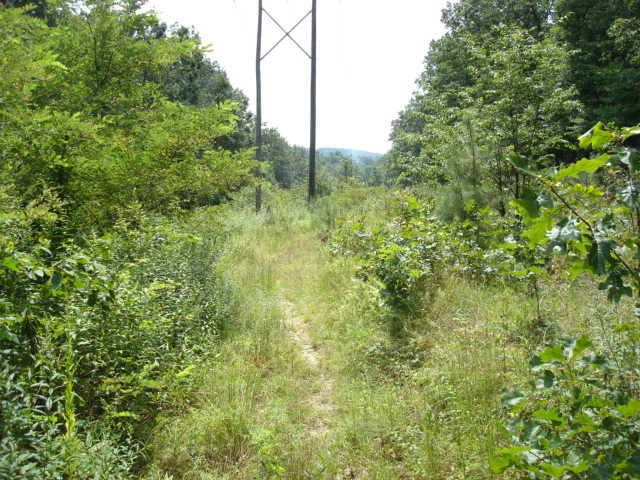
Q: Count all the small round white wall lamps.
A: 0